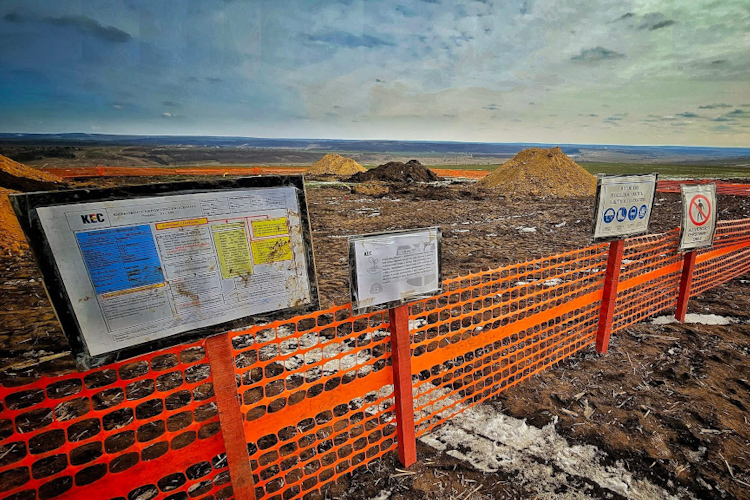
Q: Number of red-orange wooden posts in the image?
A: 4